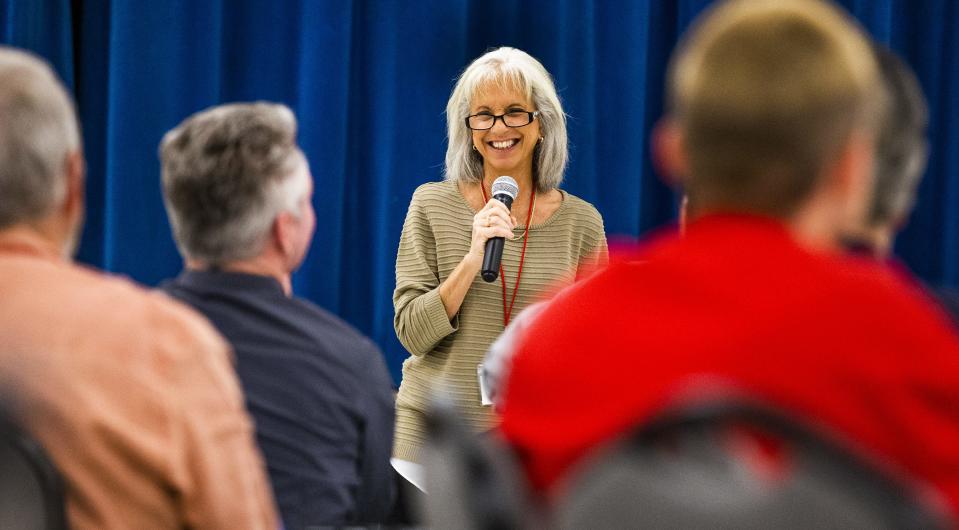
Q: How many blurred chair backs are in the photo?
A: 3